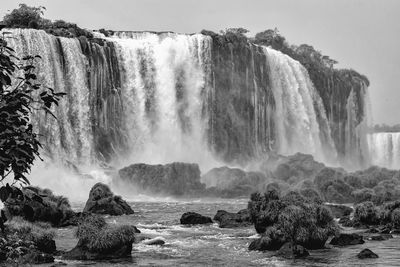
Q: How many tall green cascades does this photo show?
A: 0